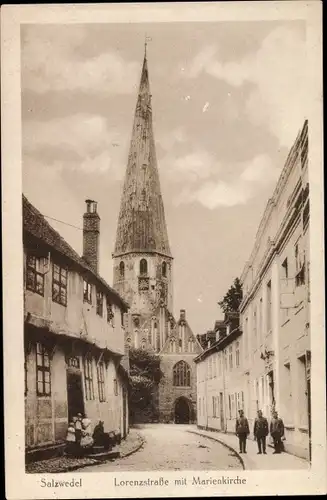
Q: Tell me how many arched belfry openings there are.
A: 3